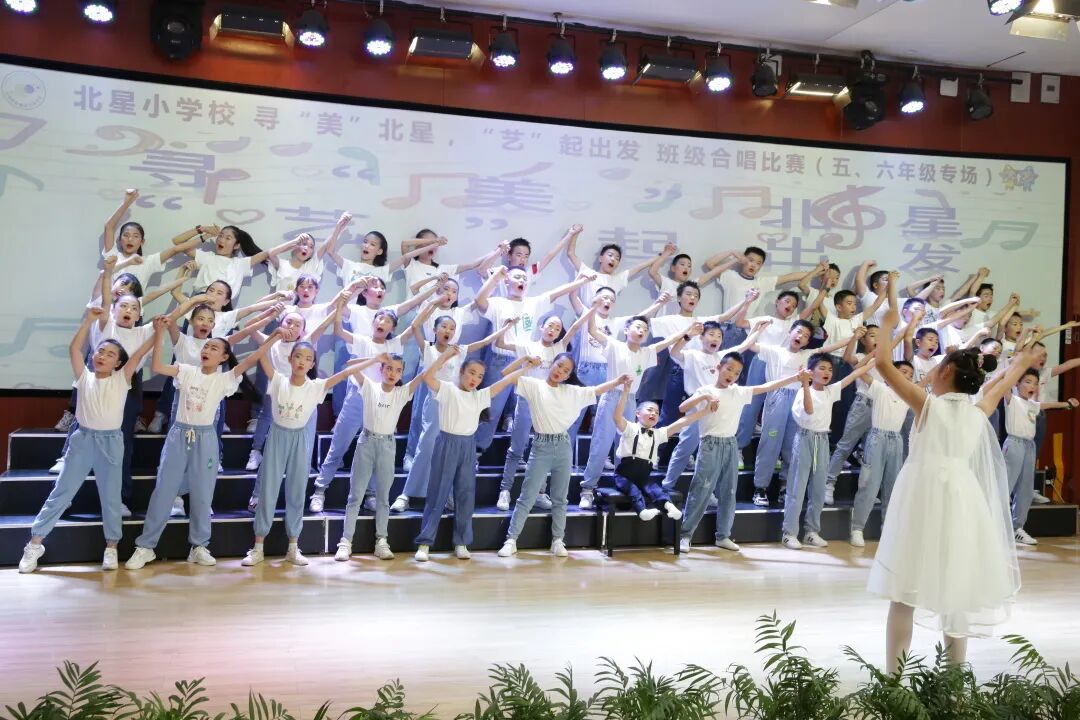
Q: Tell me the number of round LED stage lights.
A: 10